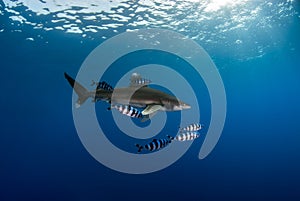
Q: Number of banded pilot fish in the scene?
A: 6